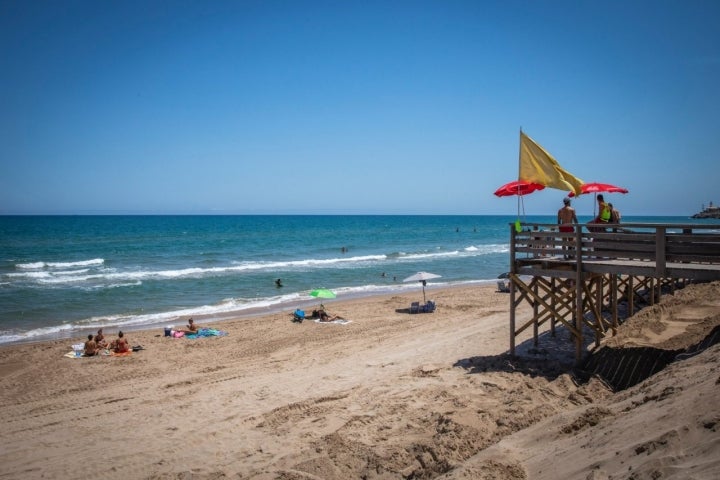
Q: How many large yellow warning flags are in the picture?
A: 1